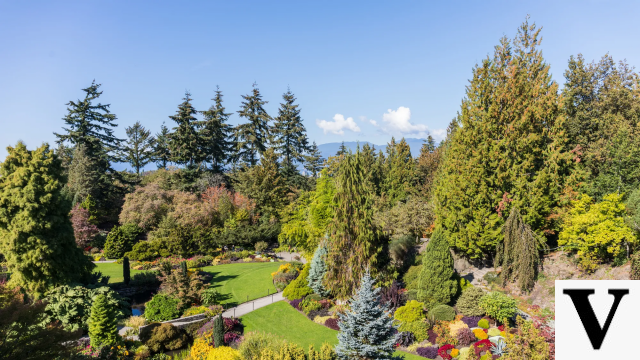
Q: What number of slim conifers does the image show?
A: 3